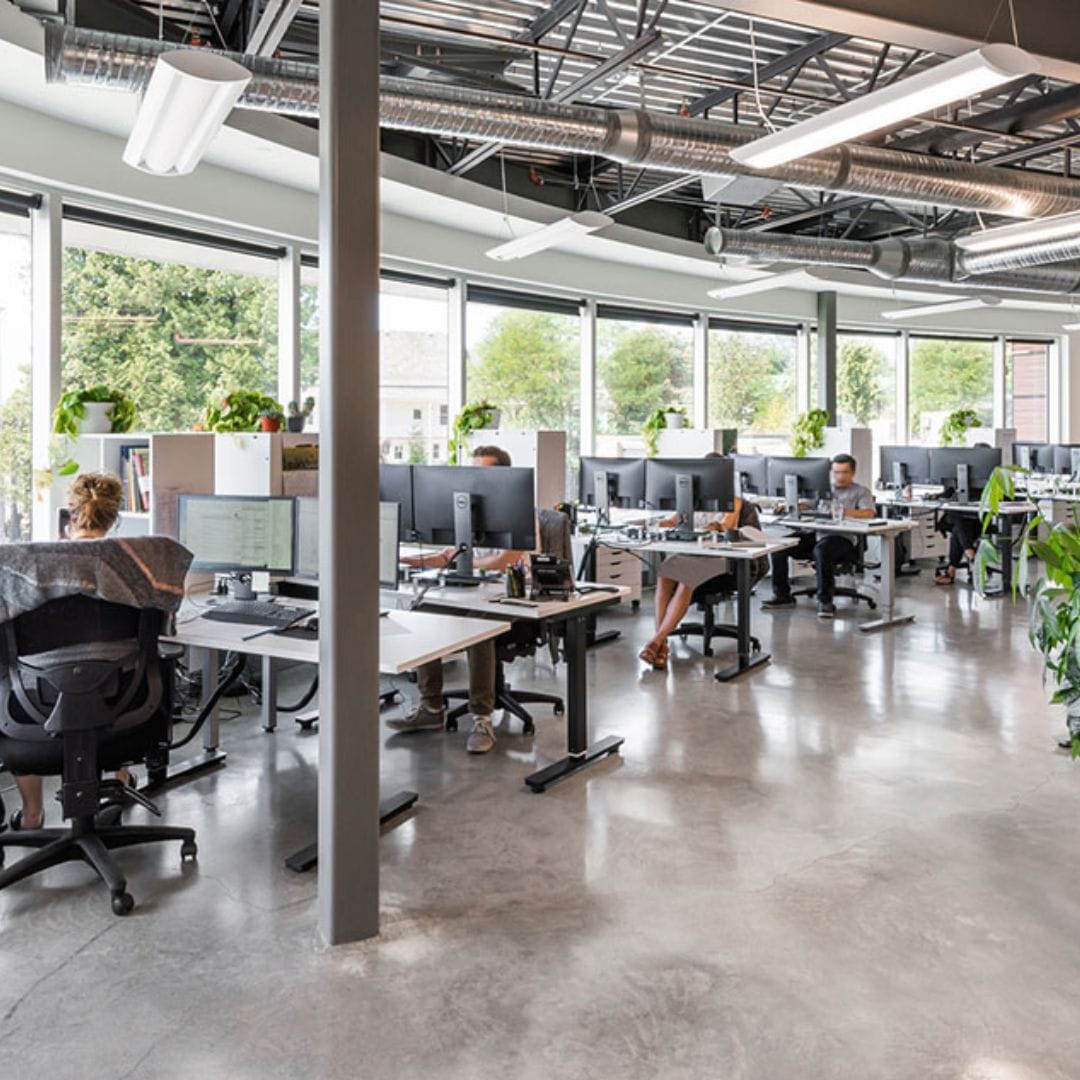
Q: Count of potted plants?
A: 9